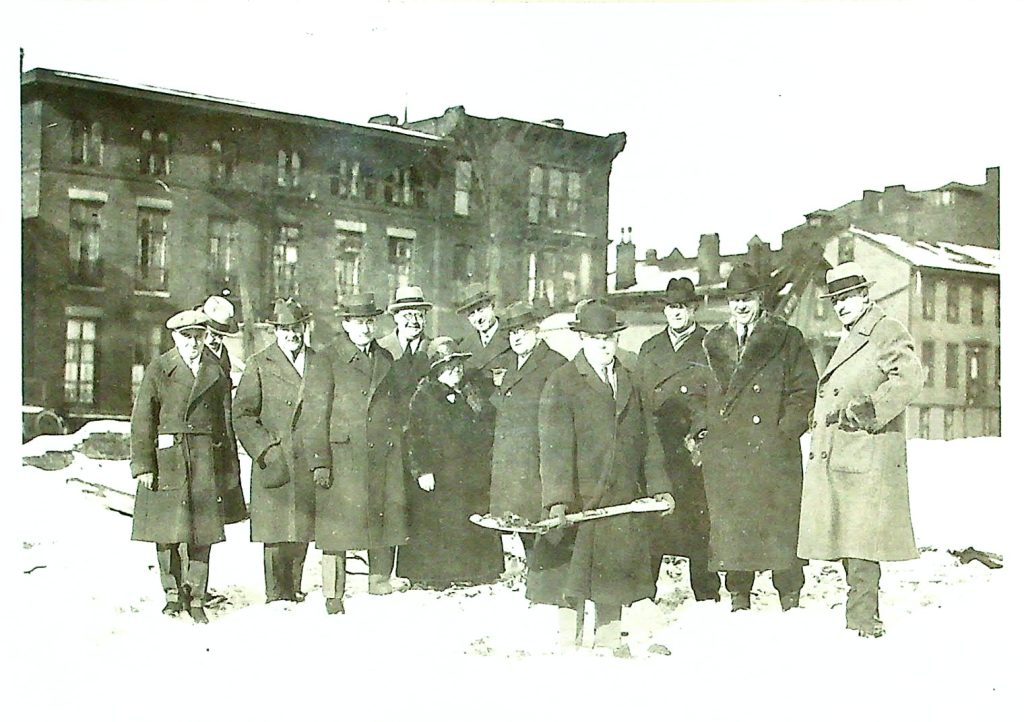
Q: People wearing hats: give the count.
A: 12